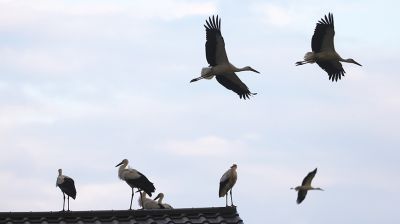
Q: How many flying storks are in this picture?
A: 3